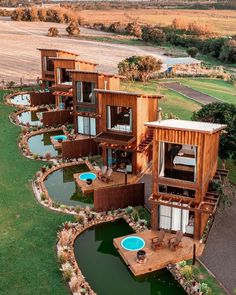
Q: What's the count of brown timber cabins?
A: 5